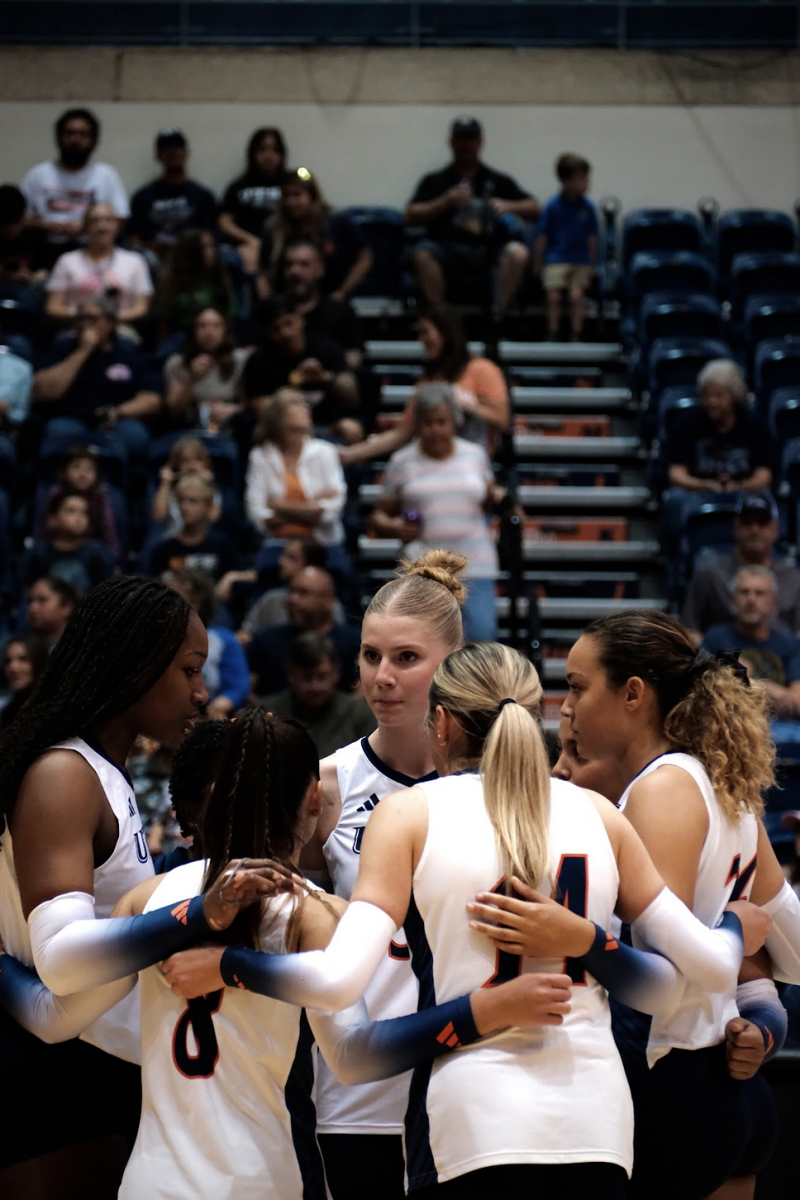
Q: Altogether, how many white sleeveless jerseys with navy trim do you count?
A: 5